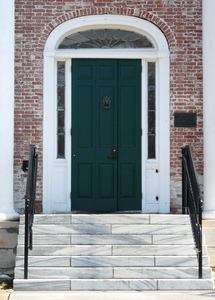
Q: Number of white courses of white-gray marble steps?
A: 7